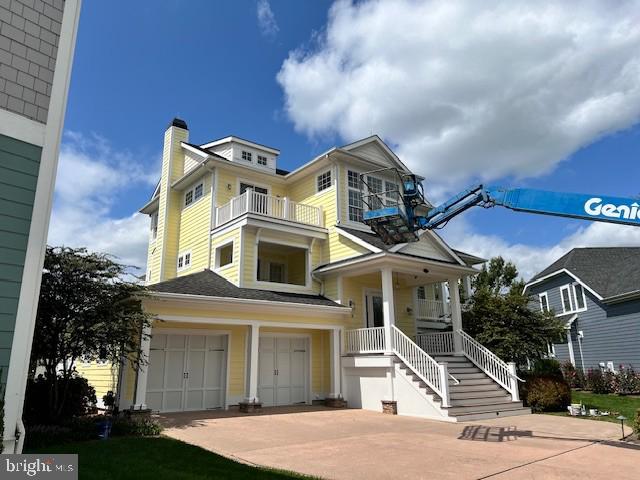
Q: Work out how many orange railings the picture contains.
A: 0